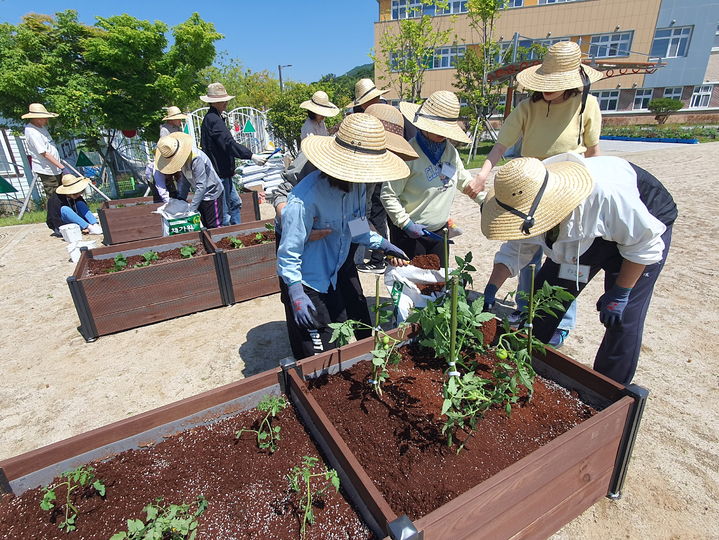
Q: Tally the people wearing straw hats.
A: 12